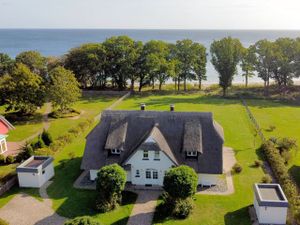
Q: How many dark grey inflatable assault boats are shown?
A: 0